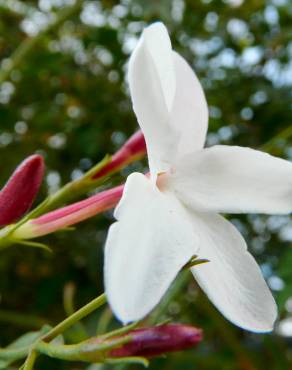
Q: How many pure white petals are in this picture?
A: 5